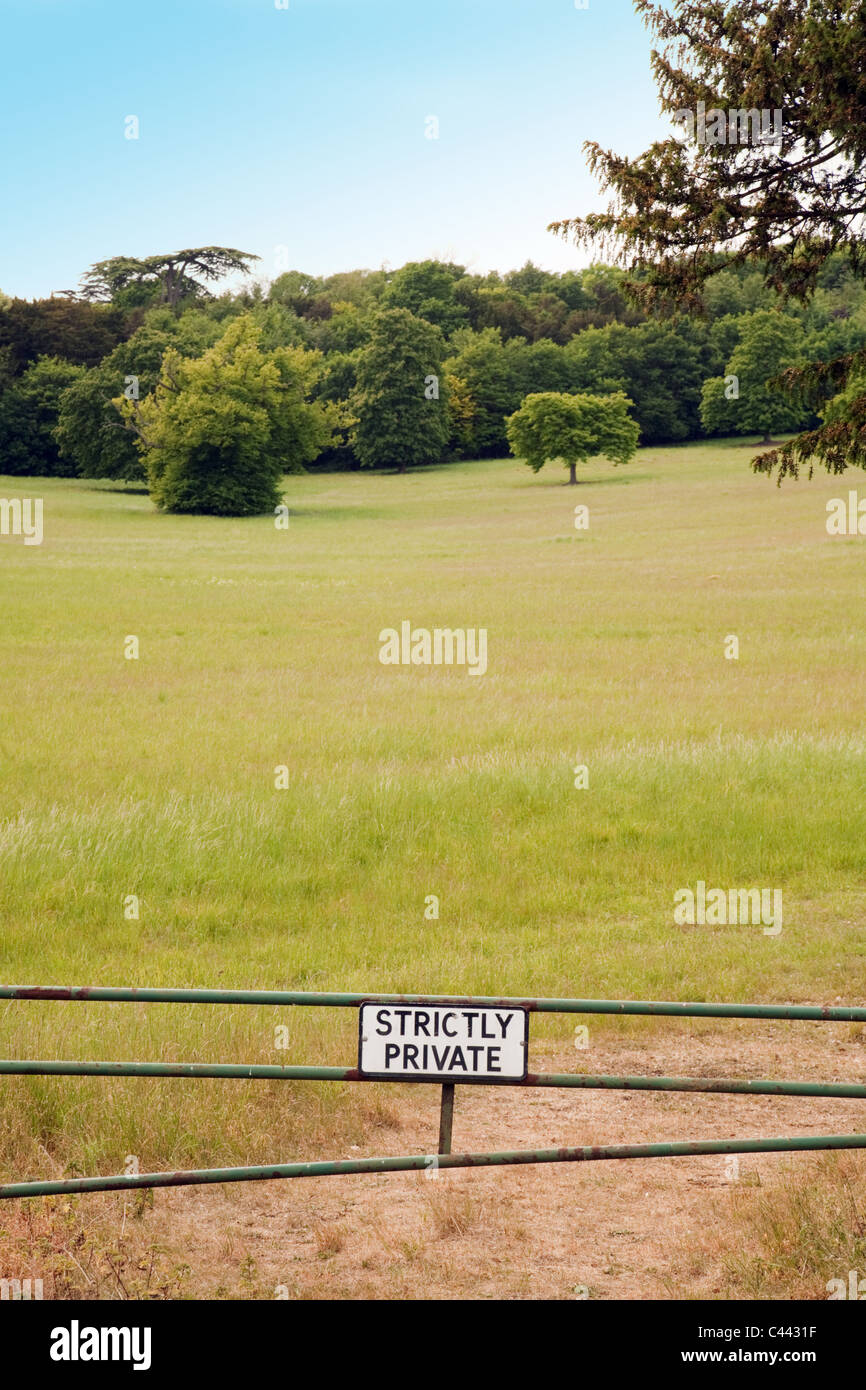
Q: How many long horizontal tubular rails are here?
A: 3